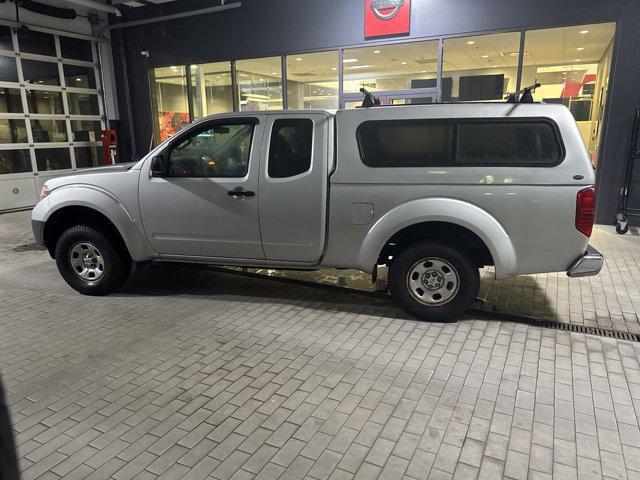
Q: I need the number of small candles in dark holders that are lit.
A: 0